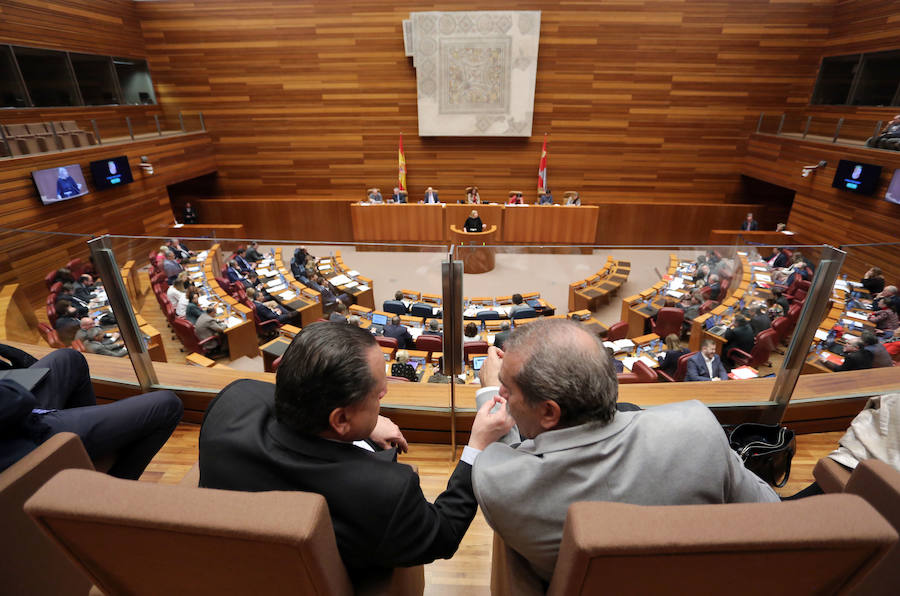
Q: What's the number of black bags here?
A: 1